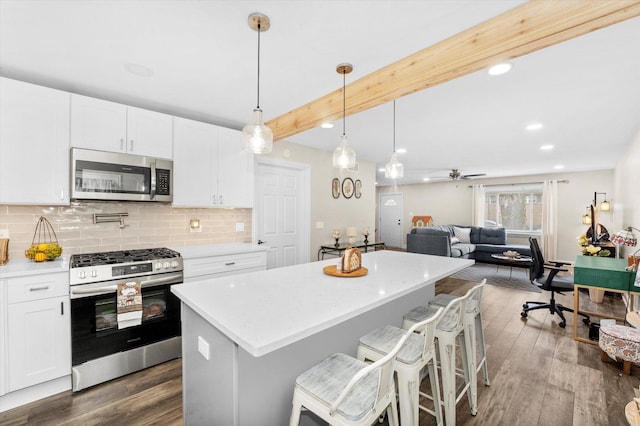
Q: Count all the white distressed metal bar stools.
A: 4